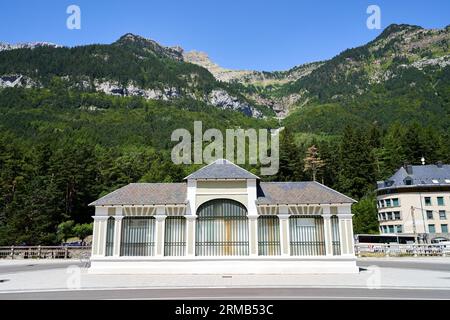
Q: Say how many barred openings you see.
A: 7